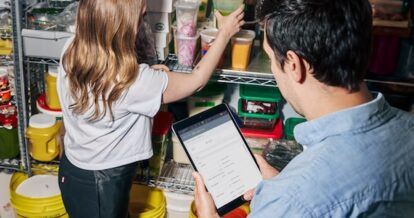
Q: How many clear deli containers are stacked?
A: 2